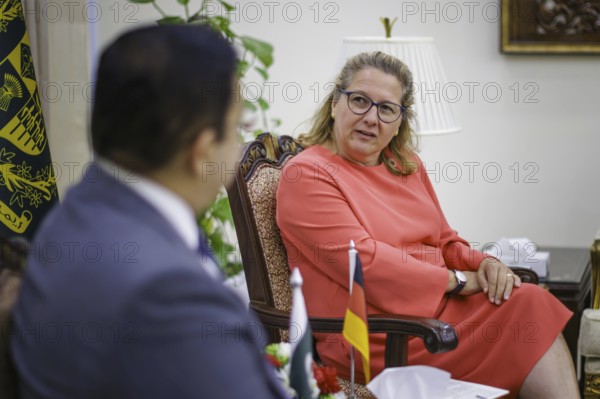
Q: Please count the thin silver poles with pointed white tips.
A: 2